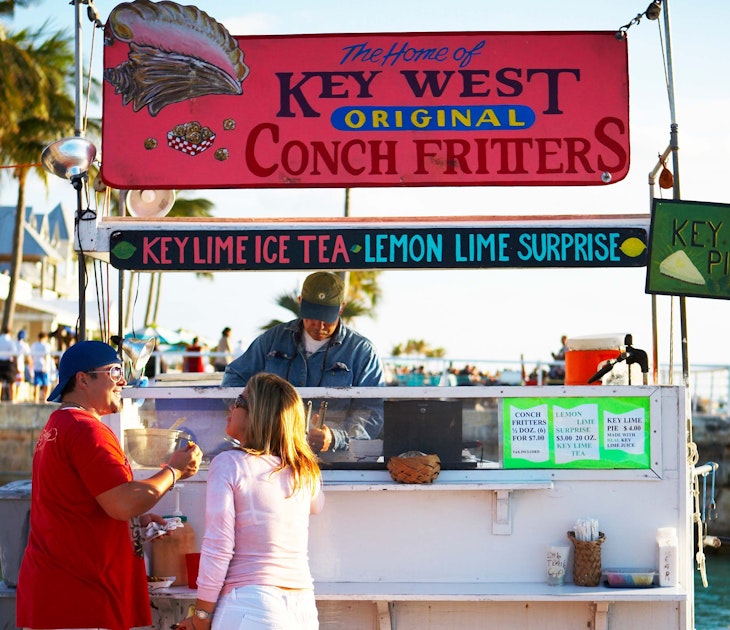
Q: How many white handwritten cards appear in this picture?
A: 3